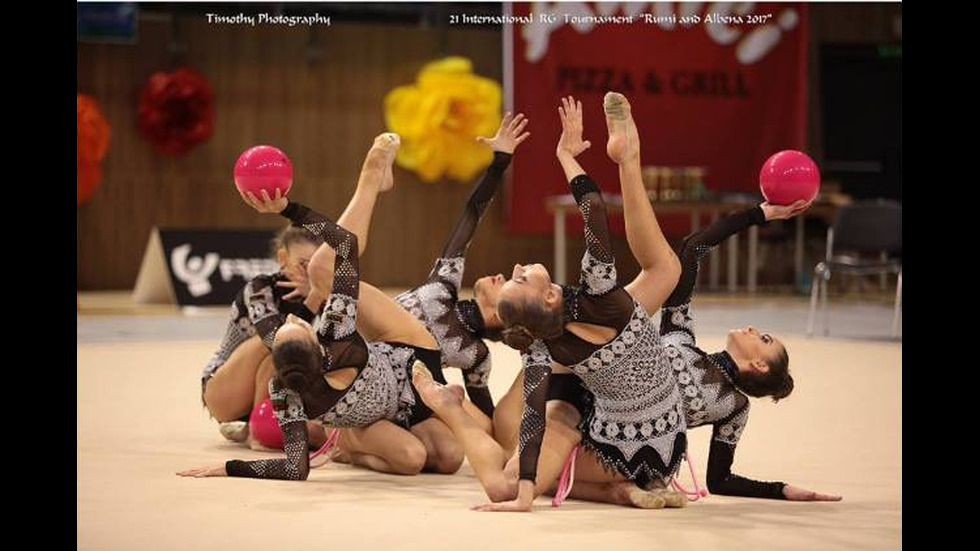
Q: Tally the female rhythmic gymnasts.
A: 5